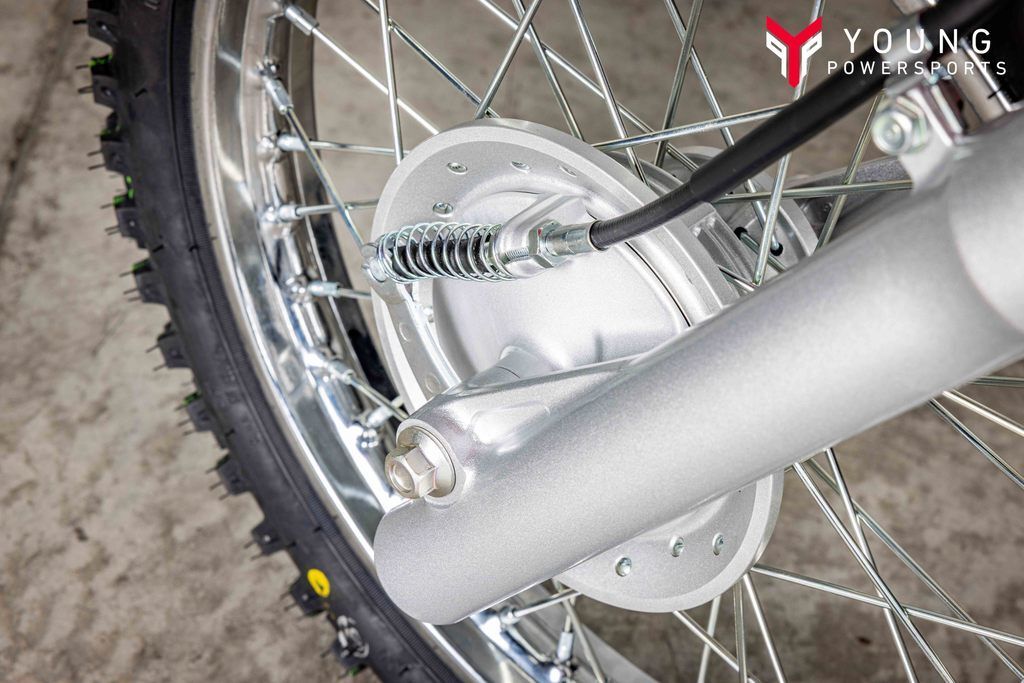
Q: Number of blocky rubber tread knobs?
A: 11